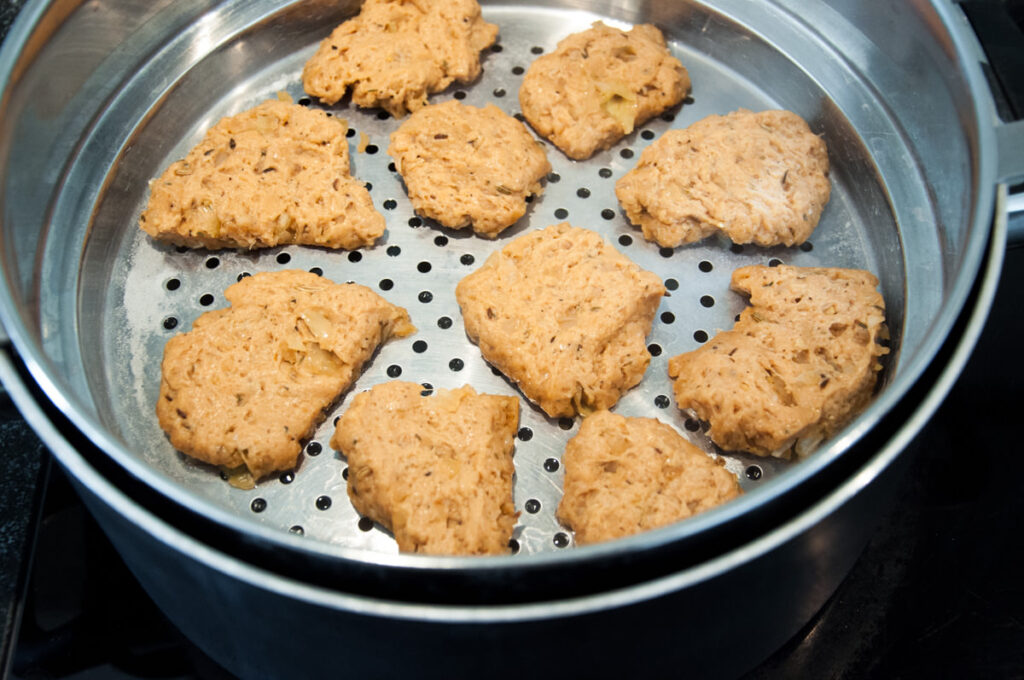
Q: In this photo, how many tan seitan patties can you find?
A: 10